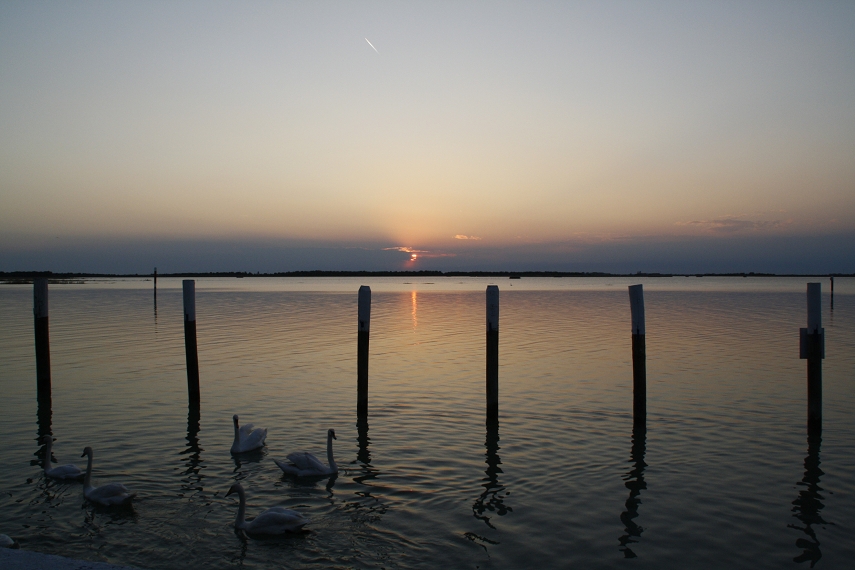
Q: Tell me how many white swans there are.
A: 5